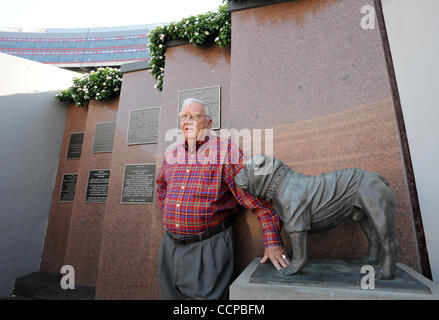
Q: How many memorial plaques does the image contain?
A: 7